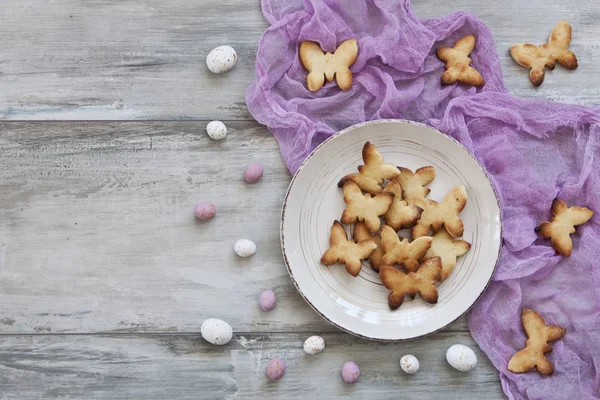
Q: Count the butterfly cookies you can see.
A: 15